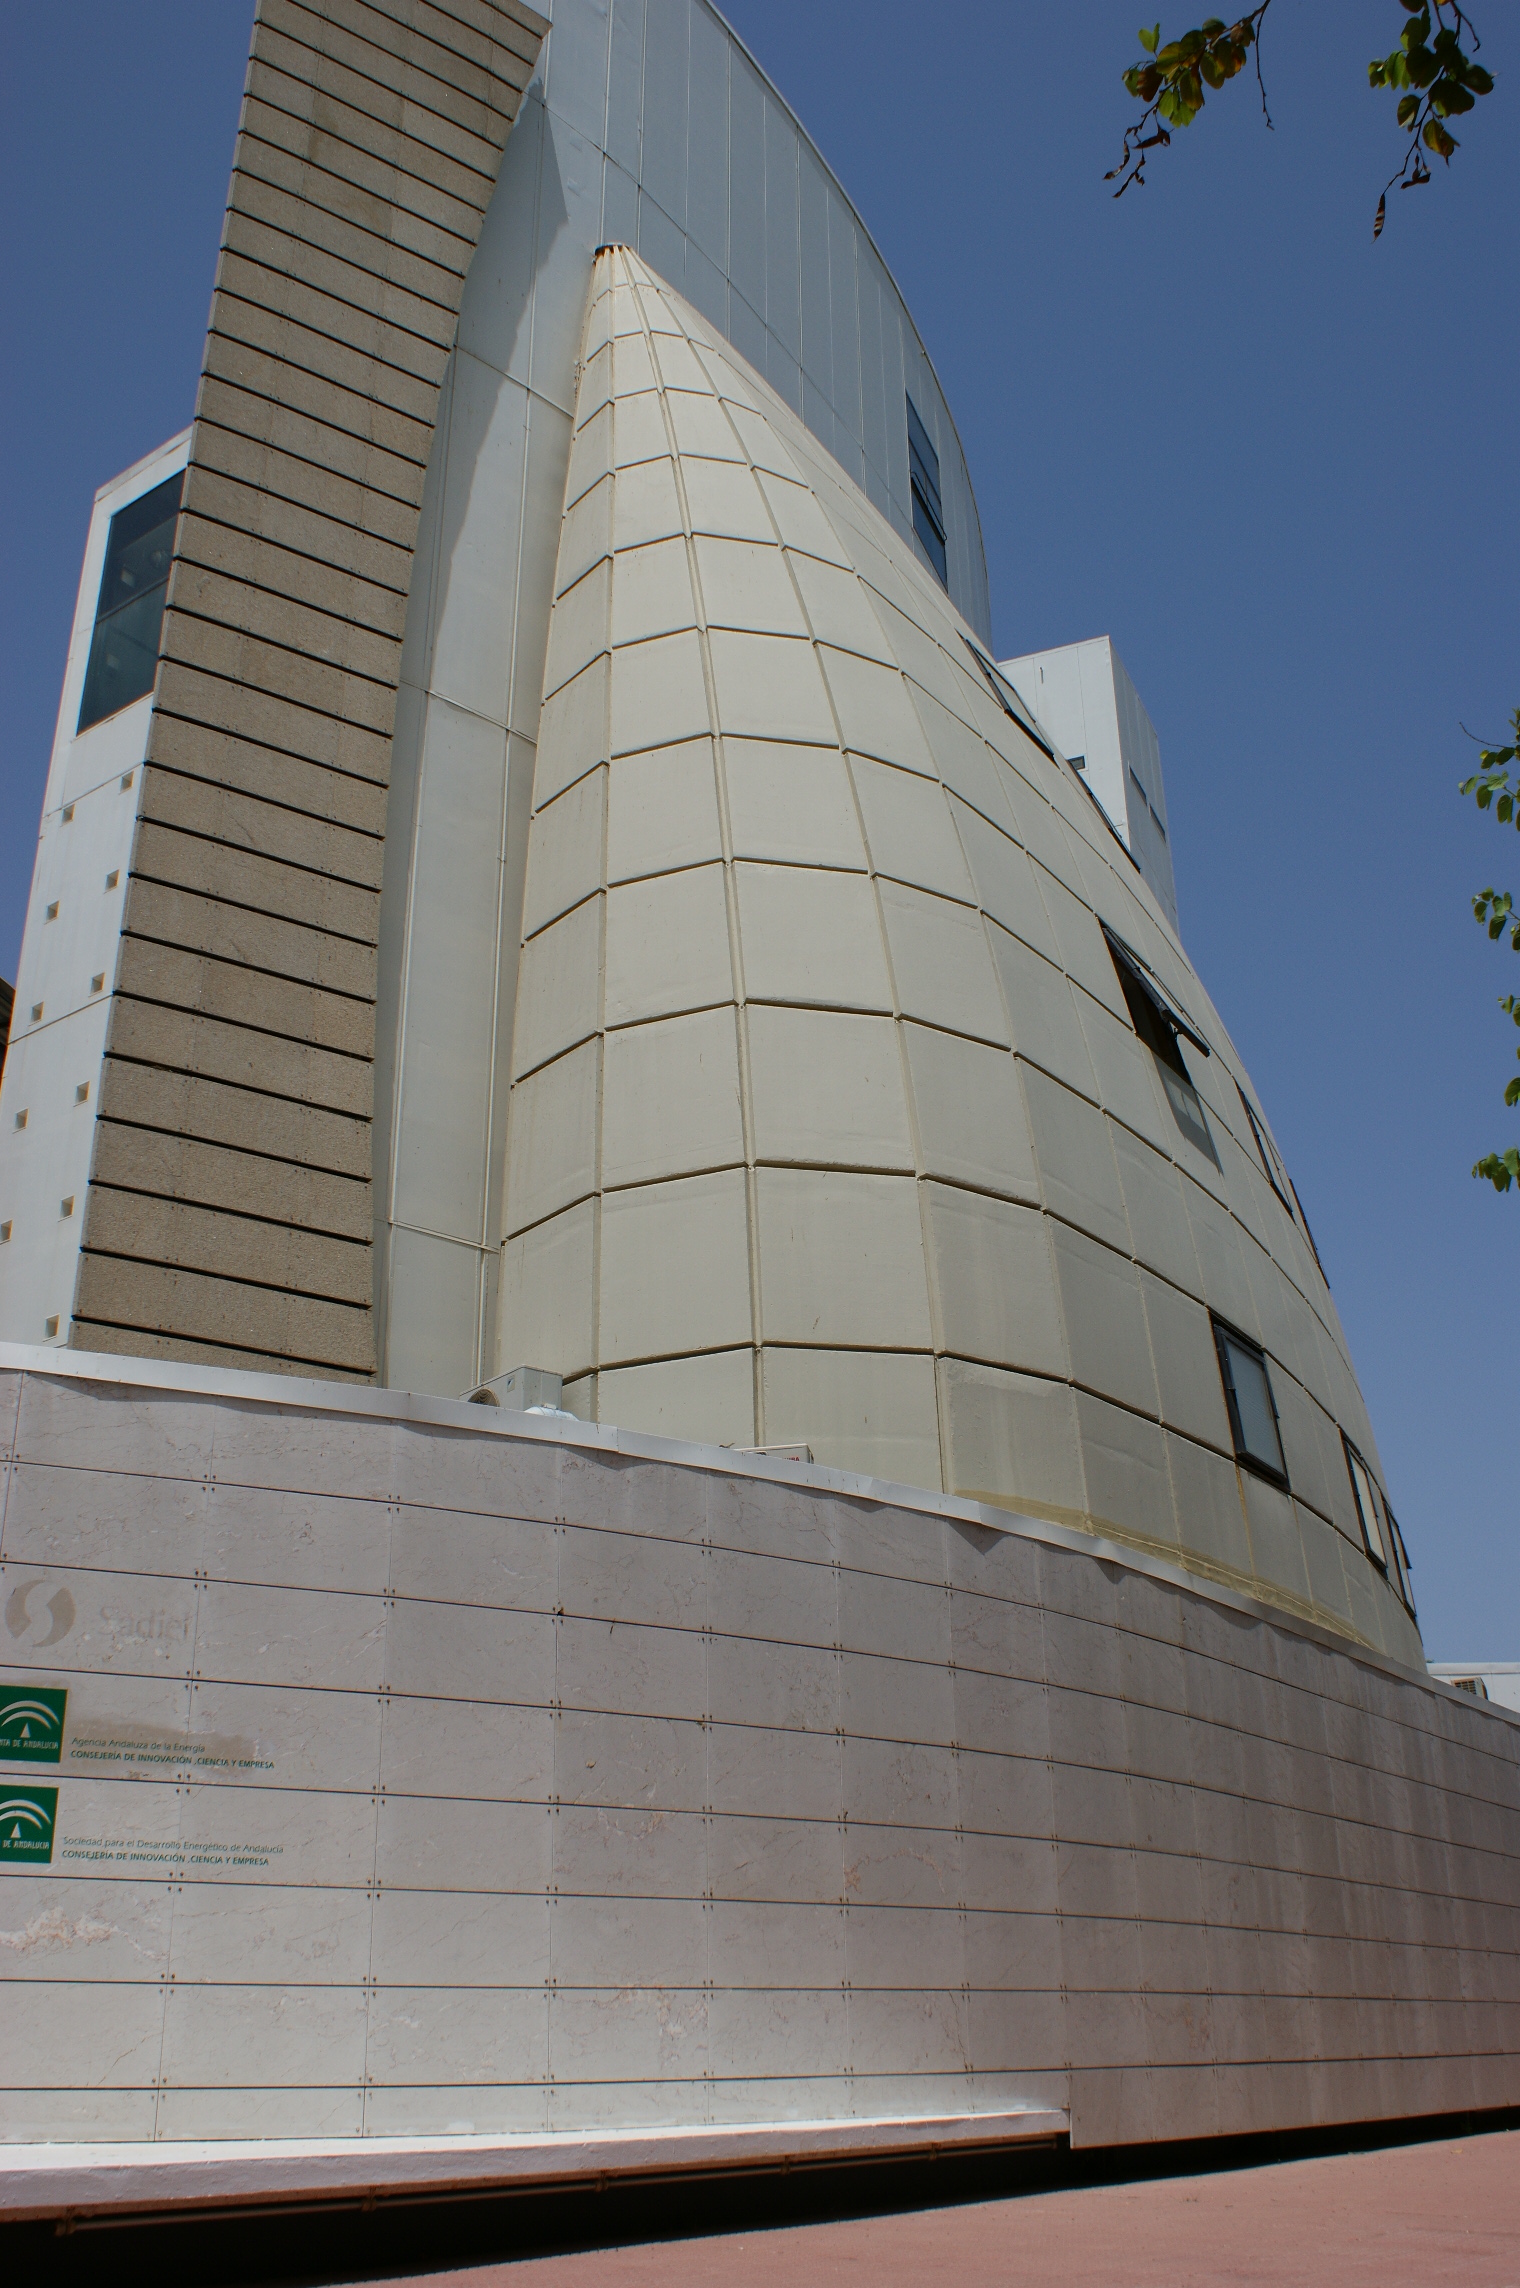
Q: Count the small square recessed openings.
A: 11